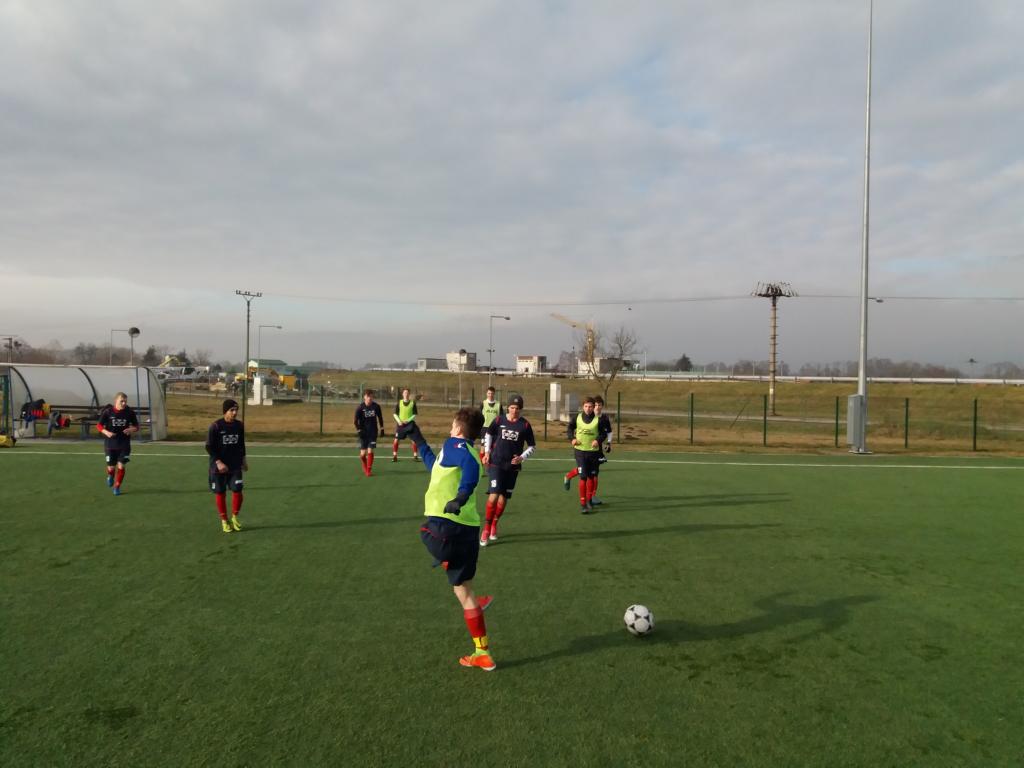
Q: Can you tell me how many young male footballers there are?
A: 9